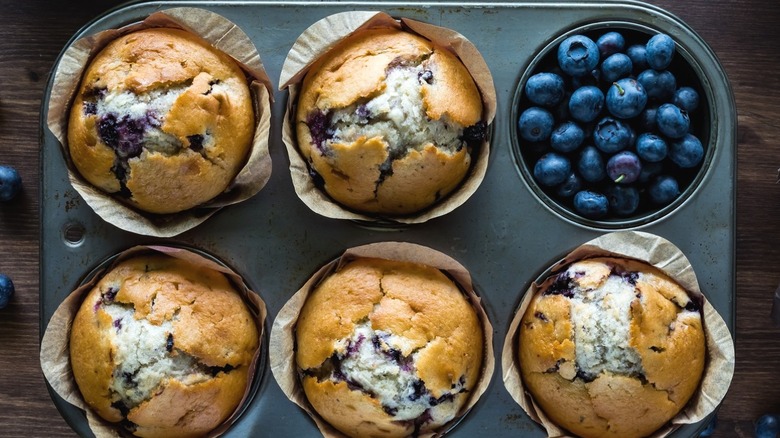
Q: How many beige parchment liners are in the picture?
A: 5